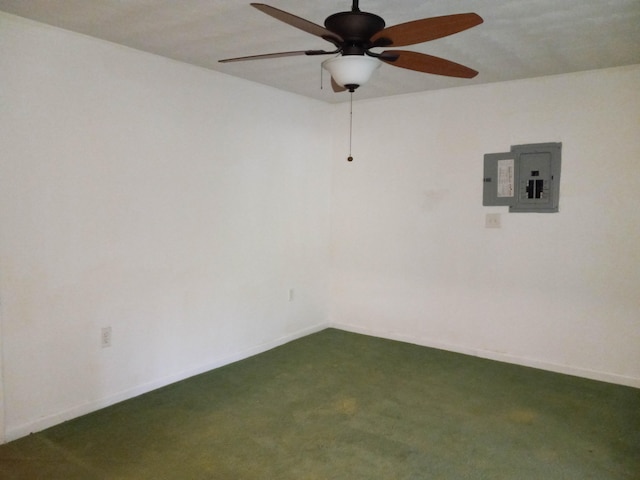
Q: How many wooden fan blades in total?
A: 5